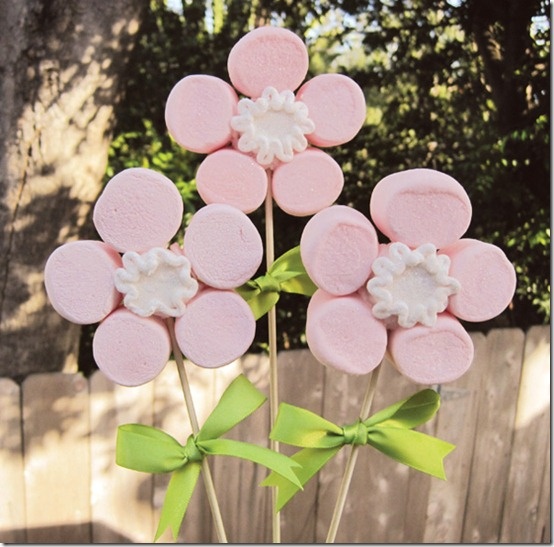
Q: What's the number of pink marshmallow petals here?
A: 15